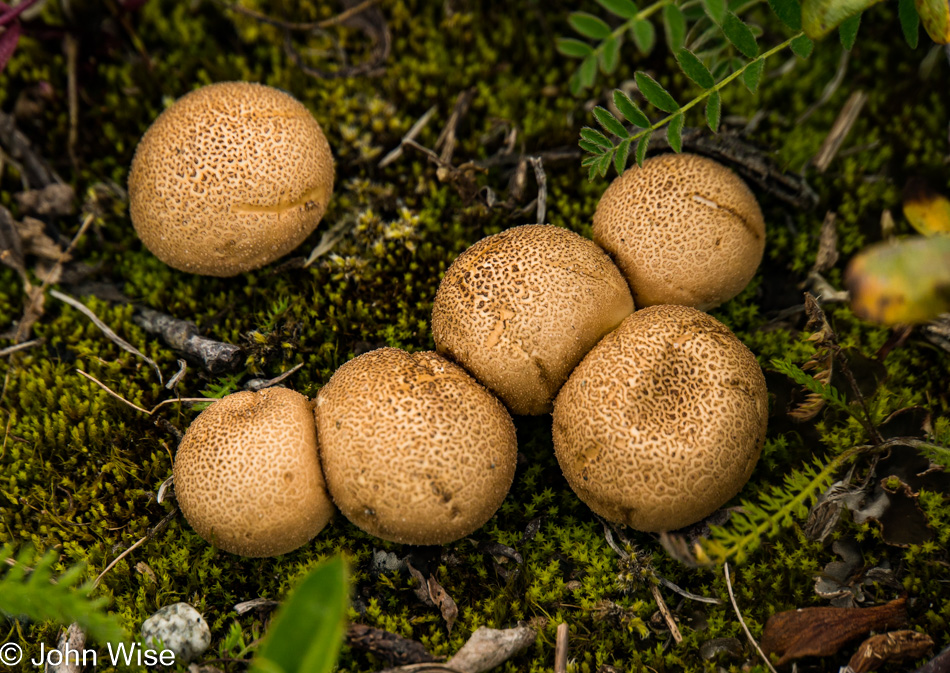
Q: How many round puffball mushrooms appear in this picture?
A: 6